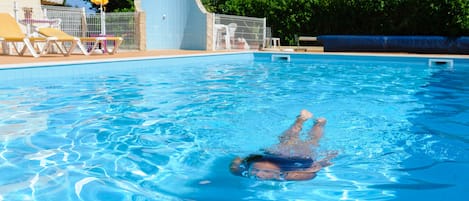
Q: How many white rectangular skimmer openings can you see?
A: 2